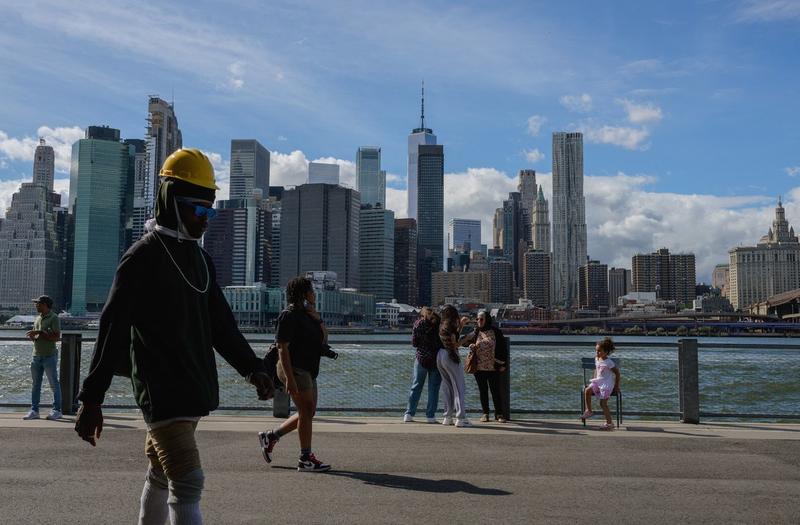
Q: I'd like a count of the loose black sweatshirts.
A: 1